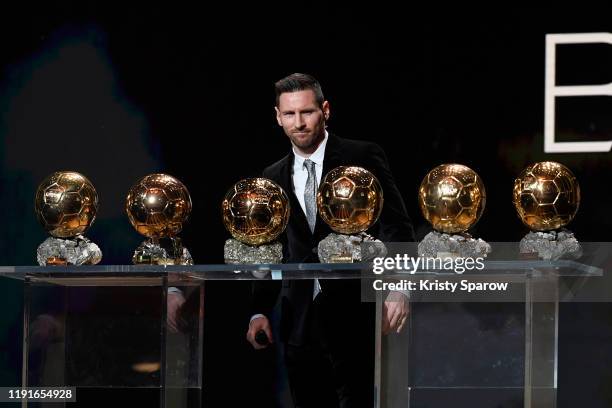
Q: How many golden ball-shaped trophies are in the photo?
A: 6